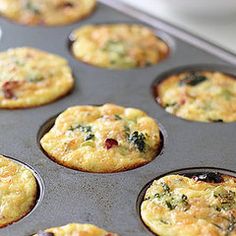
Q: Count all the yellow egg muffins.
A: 8